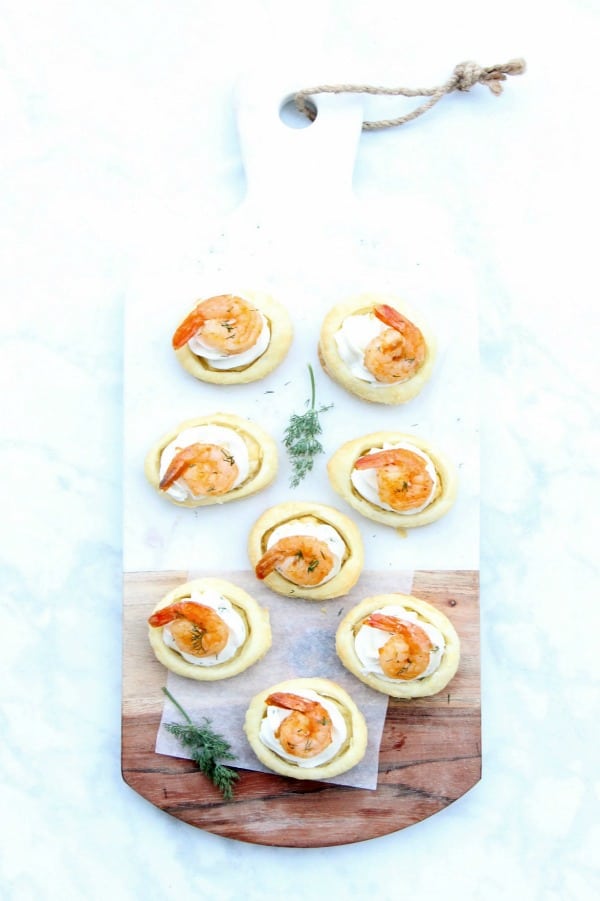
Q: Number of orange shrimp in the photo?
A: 8